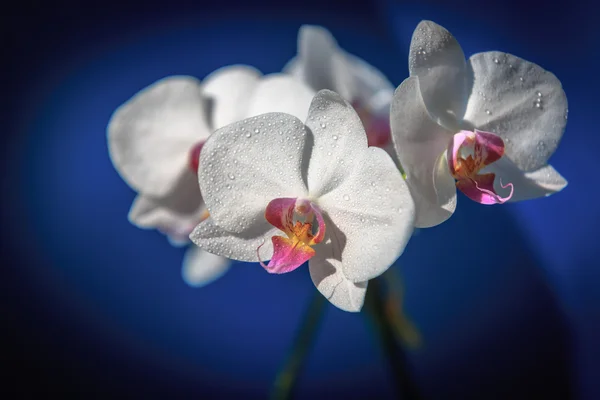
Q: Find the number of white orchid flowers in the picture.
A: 4